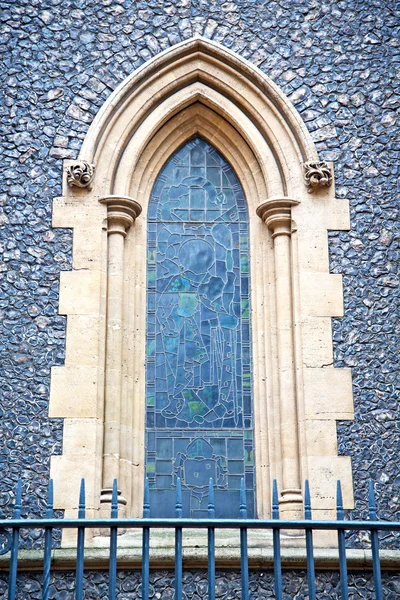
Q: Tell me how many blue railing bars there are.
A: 12